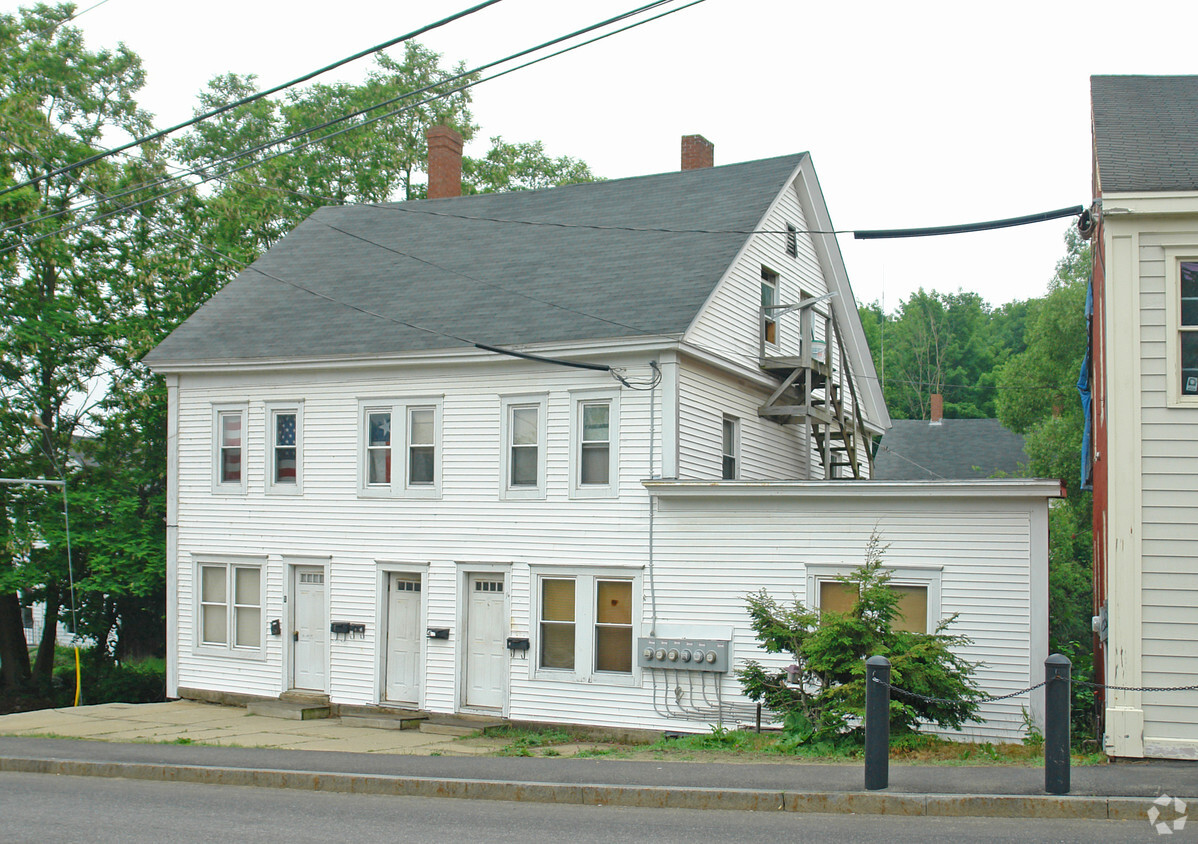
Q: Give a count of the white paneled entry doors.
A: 3